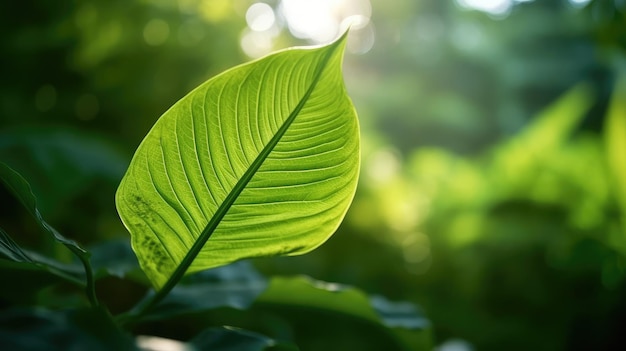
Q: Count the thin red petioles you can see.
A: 0